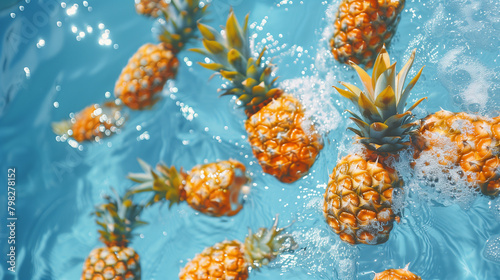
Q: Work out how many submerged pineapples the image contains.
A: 11